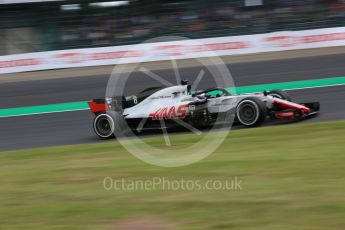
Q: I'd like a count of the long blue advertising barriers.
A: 0